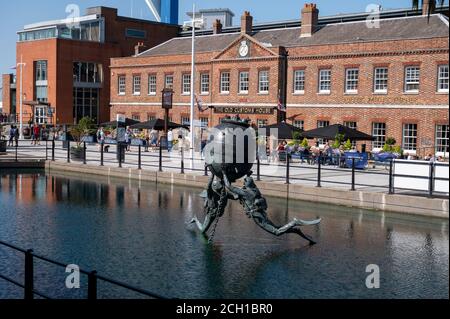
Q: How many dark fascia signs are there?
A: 1